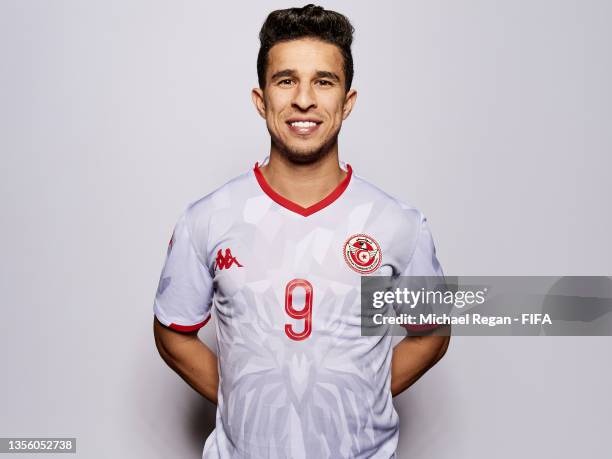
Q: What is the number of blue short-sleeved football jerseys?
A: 0